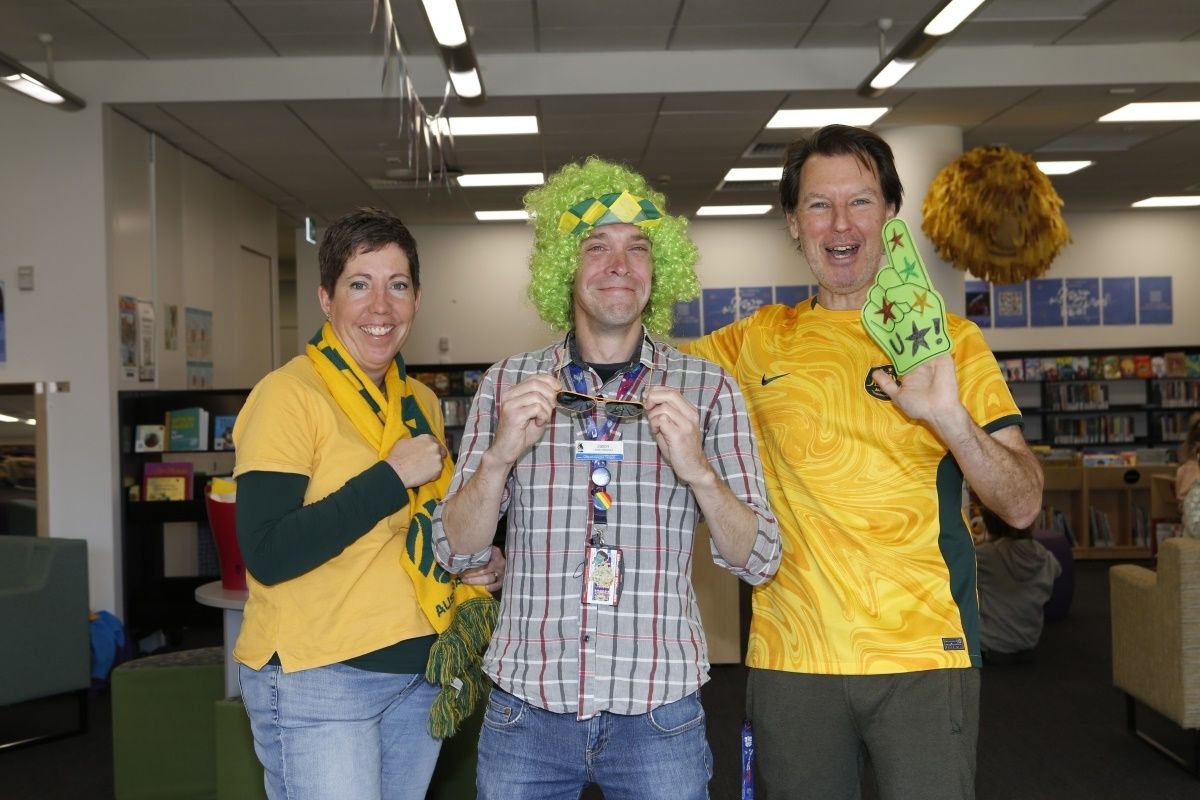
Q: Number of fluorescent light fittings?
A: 12